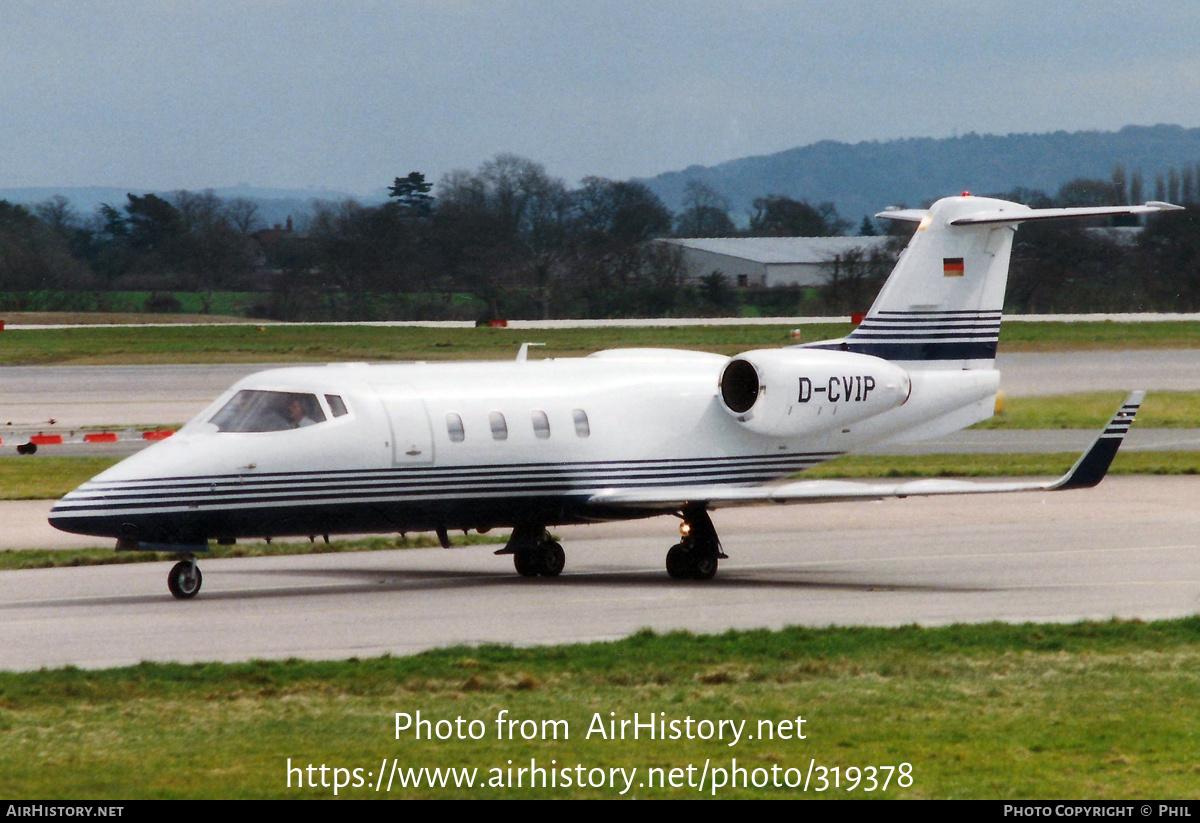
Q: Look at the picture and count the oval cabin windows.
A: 4